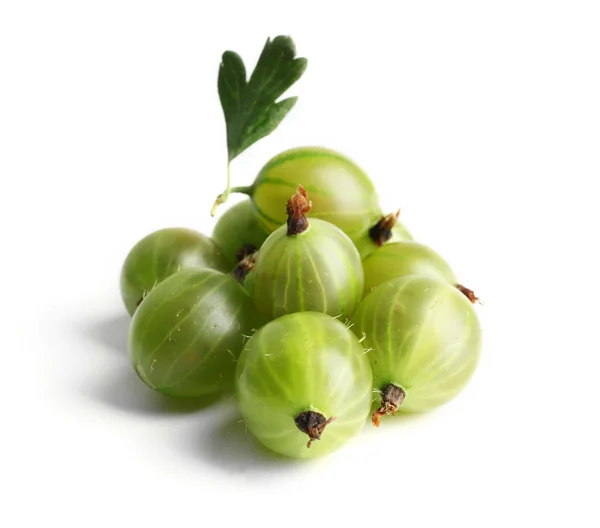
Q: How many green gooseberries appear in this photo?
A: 9